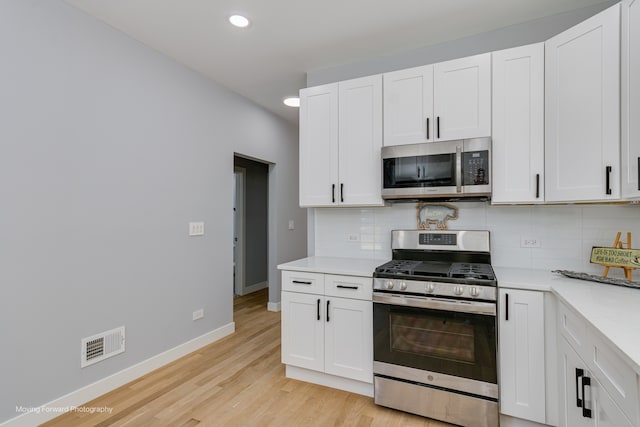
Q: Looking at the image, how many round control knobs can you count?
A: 5